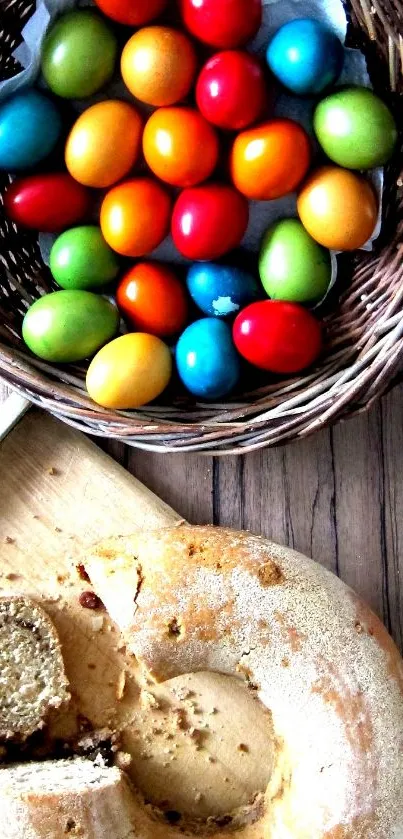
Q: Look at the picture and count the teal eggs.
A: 4